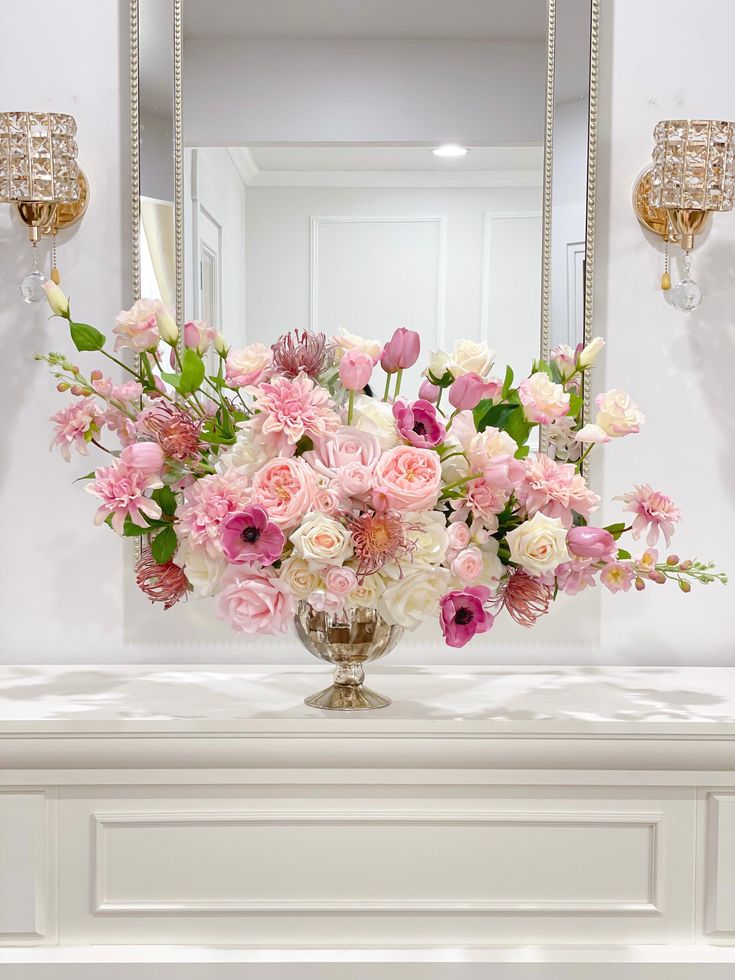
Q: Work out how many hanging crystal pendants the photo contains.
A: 2